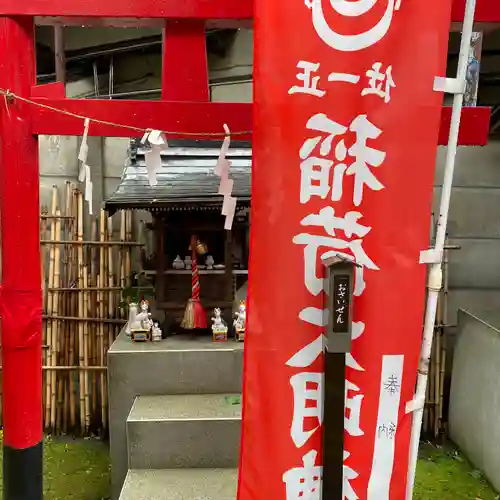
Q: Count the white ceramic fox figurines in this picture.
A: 4